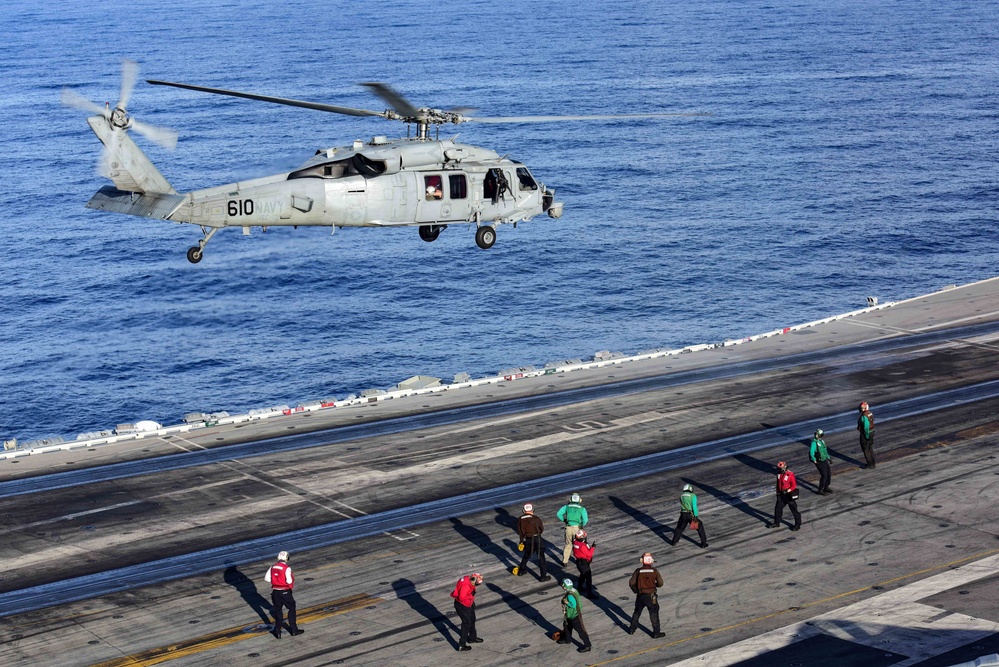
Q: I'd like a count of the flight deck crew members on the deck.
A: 11